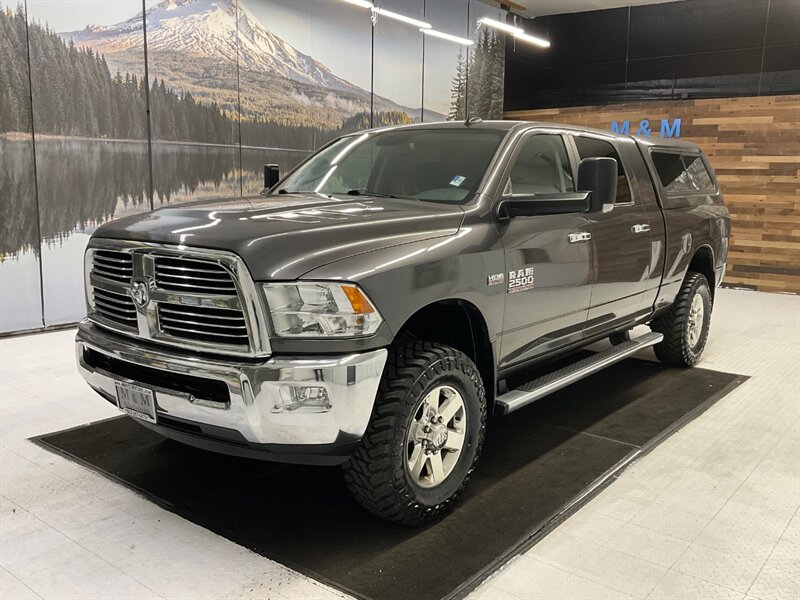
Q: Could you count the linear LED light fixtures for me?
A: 5